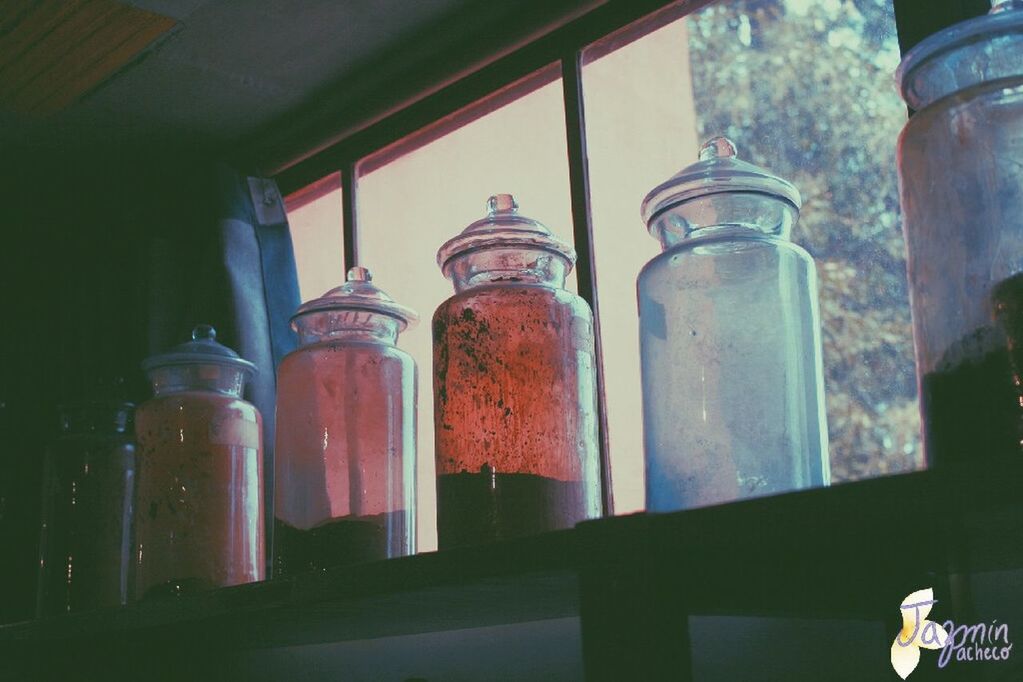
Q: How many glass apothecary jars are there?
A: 6